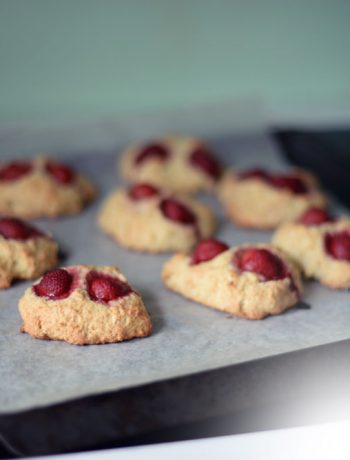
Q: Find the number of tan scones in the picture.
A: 8